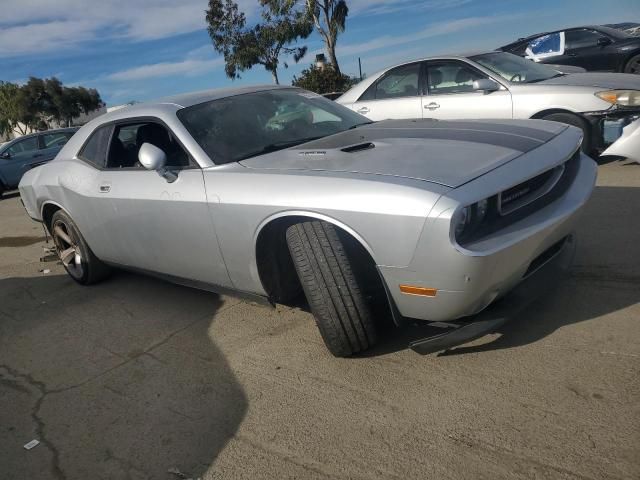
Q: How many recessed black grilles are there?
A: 2